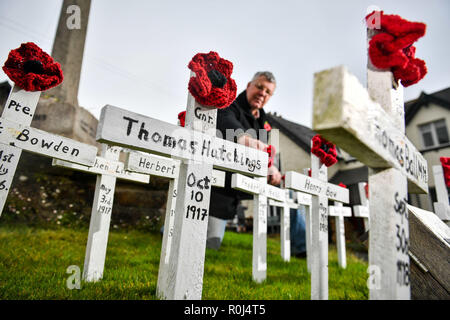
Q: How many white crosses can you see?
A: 12